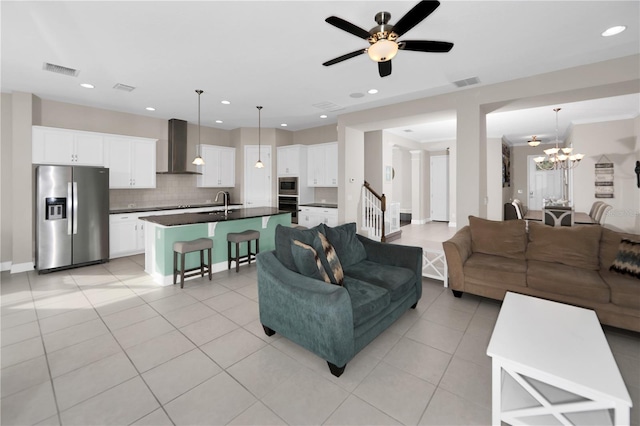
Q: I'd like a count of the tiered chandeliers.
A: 1